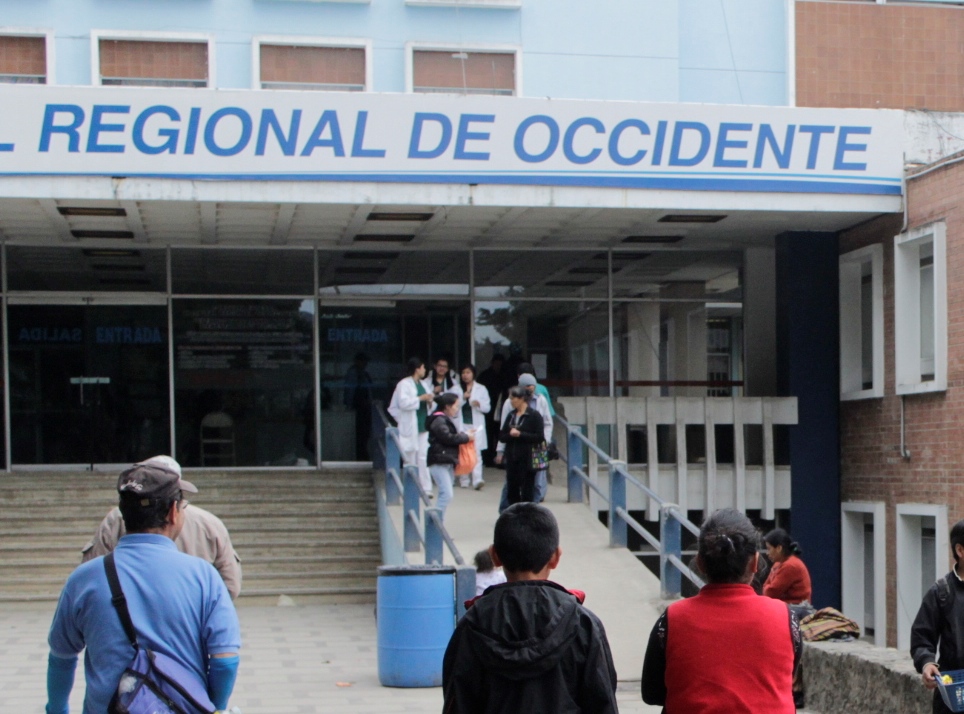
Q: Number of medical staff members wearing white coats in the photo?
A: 3